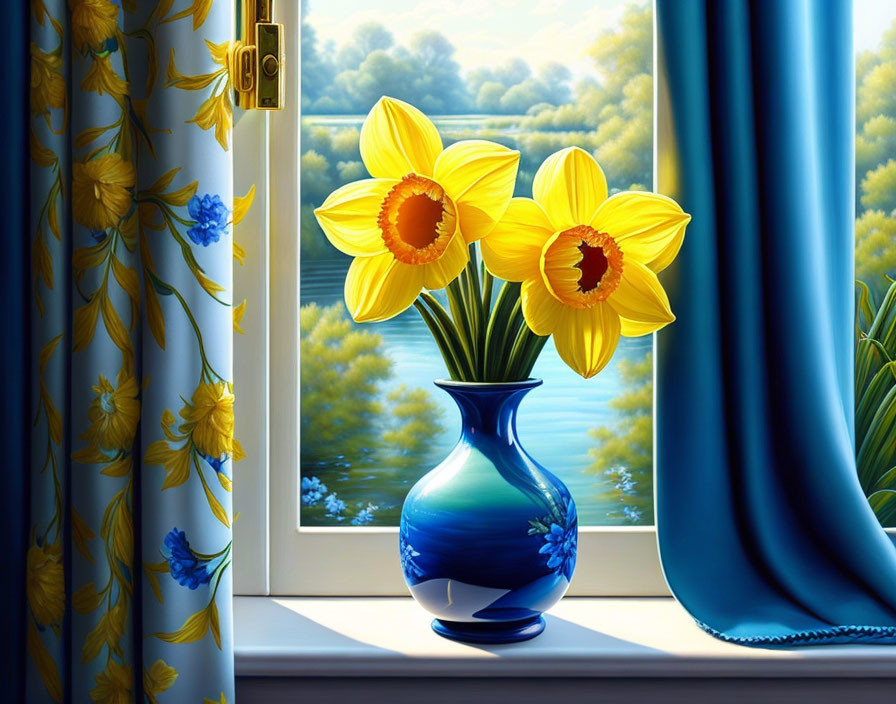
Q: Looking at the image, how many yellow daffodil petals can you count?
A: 11